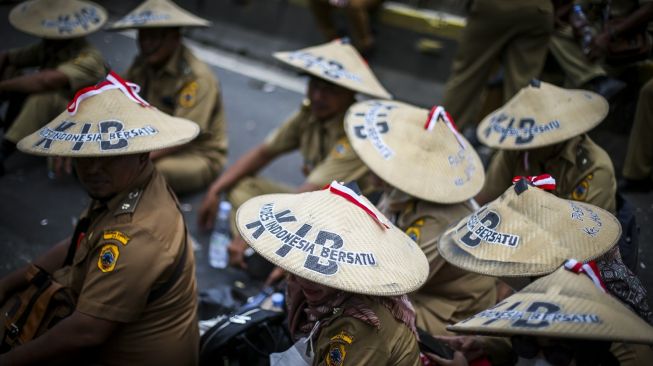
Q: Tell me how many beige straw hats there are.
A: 9